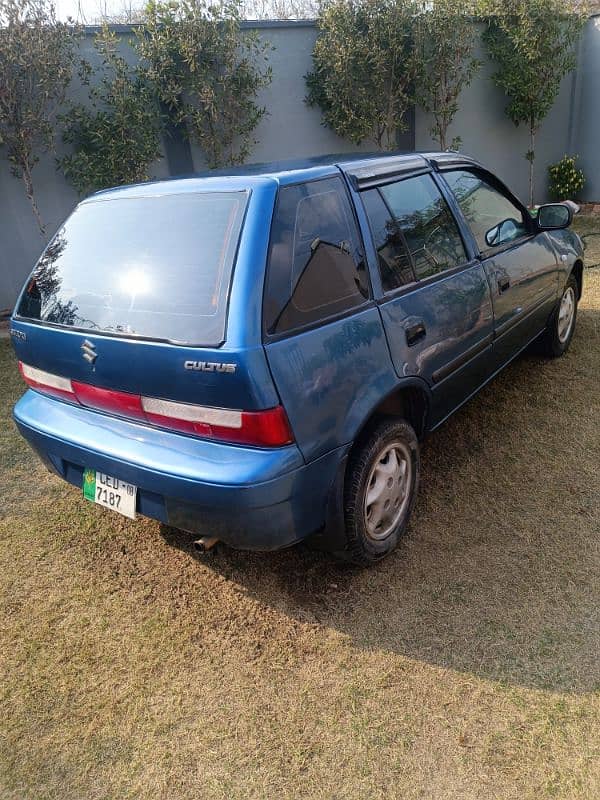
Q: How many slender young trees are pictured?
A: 6